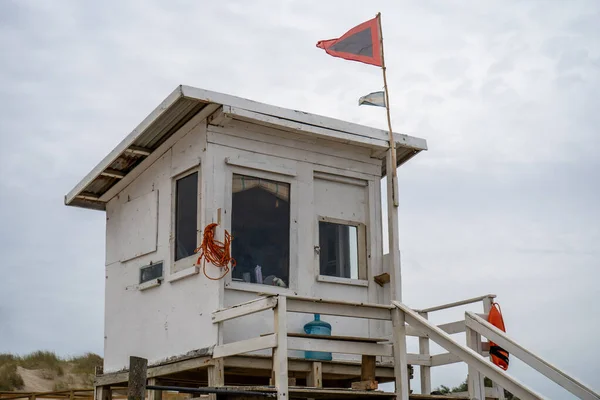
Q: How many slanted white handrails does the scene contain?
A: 2